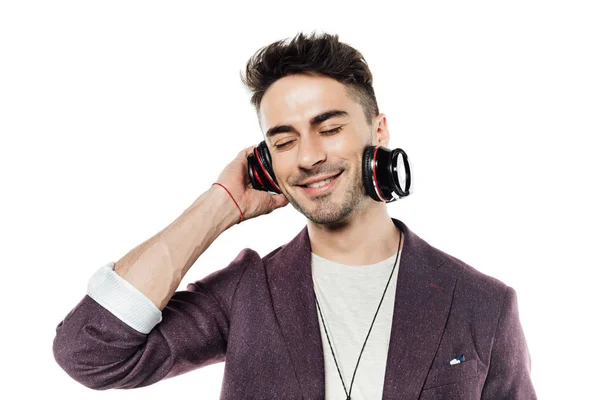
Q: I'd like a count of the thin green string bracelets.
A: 0